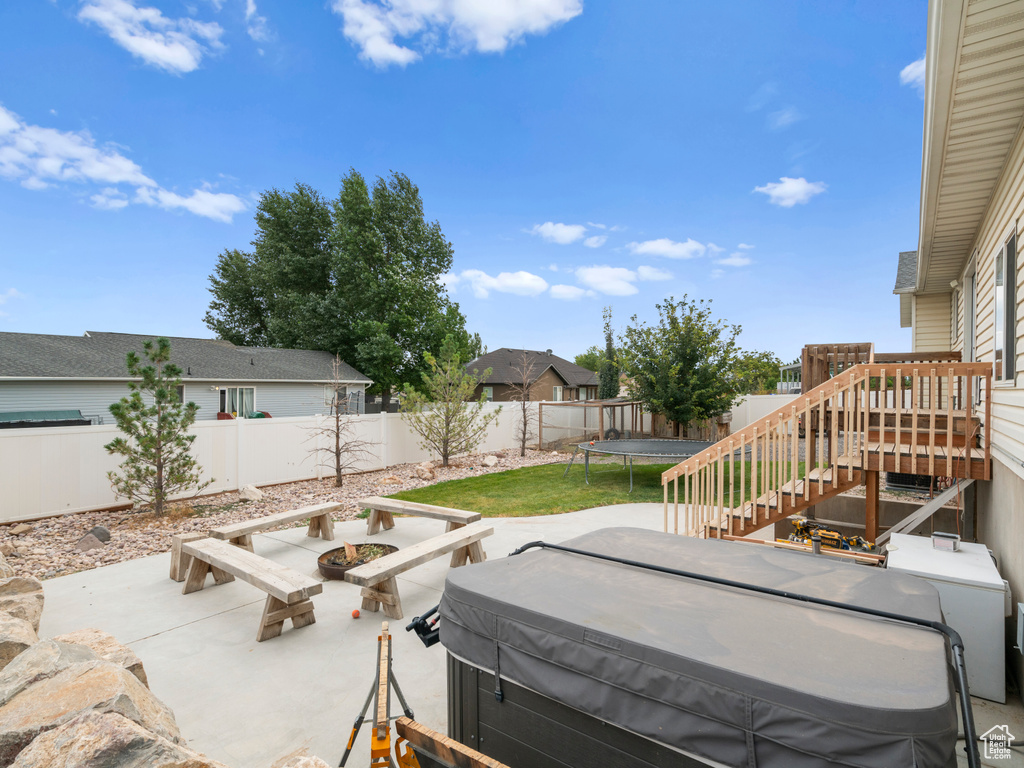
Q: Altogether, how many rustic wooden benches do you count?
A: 4